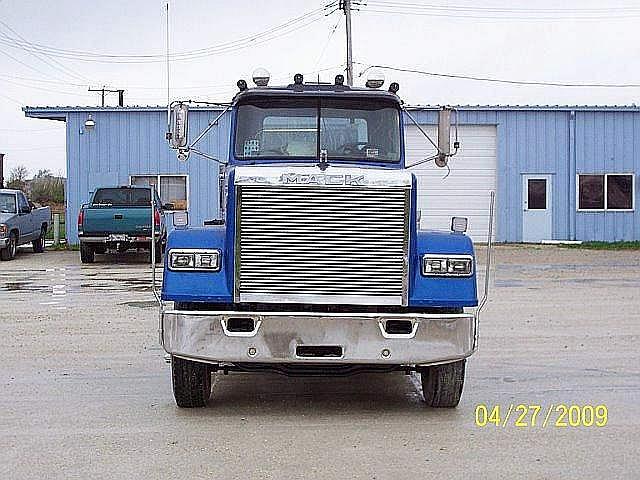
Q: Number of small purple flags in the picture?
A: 0